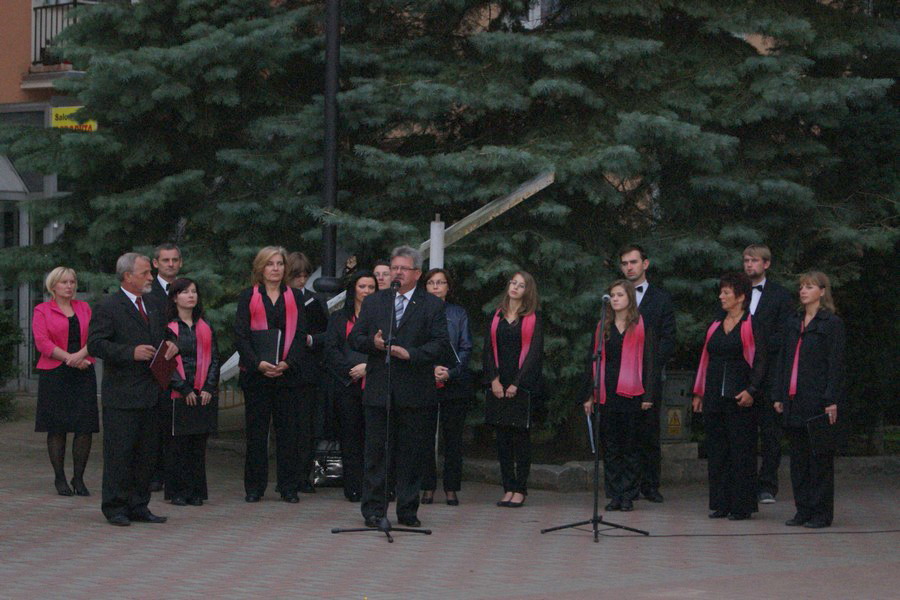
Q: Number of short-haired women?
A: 2